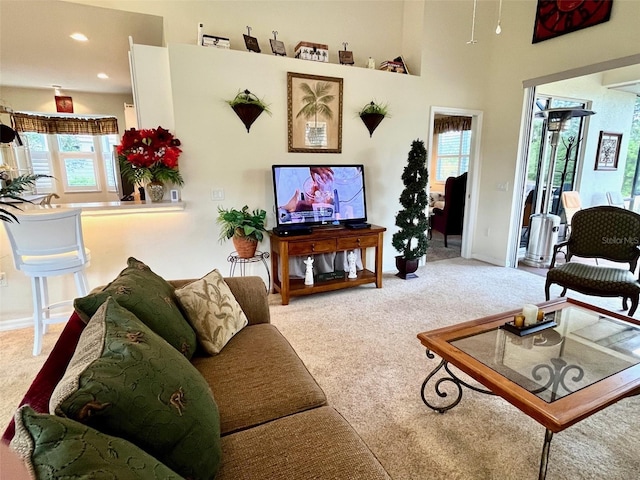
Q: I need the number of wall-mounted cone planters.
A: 2